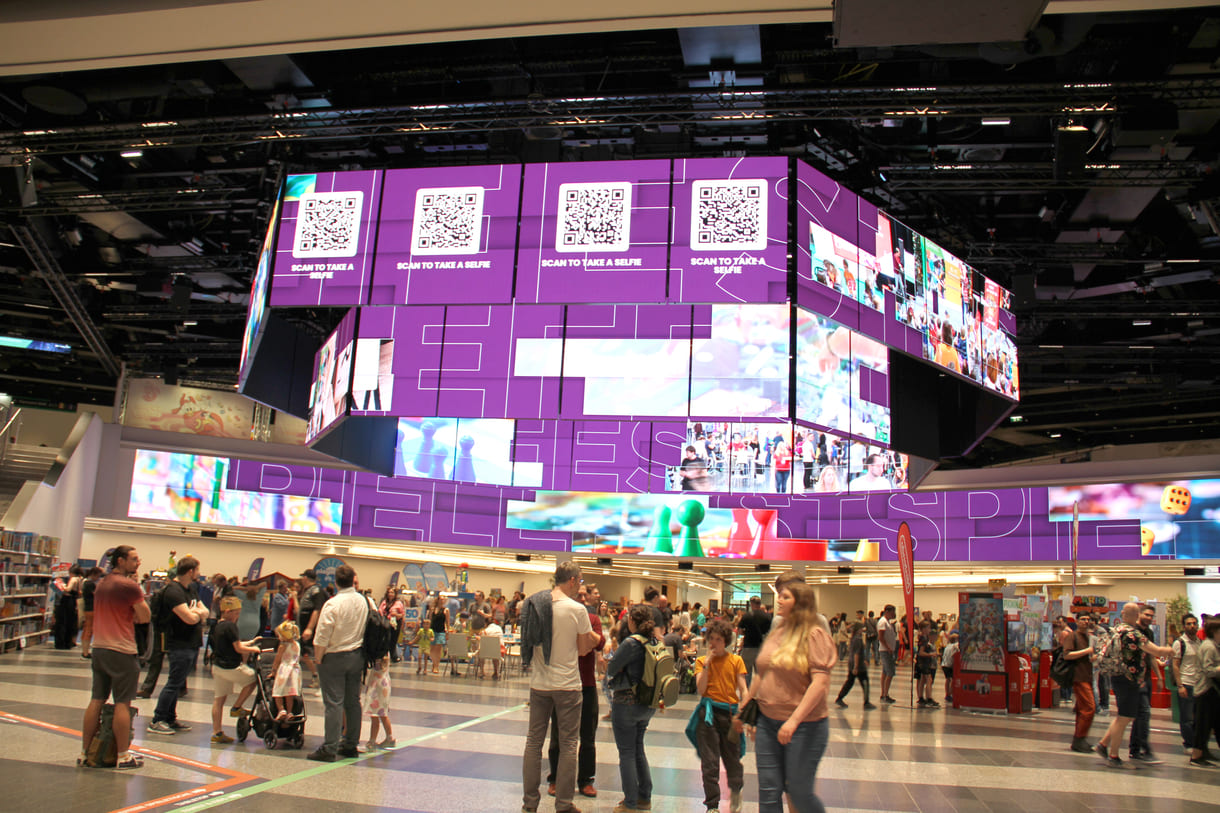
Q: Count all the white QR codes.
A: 4